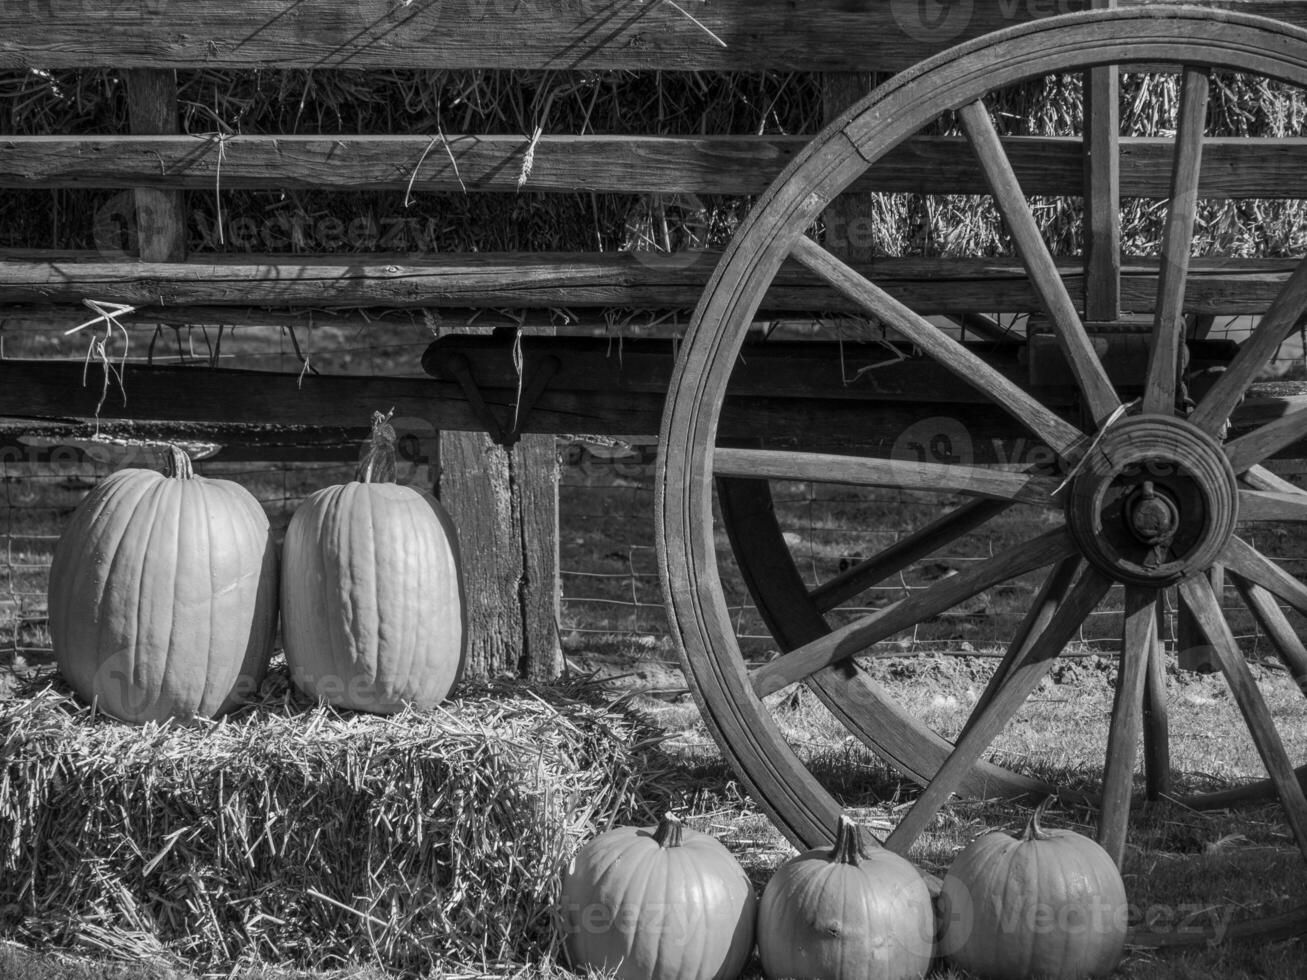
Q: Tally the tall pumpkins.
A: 2